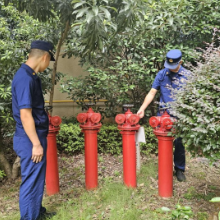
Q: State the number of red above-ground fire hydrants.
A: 4